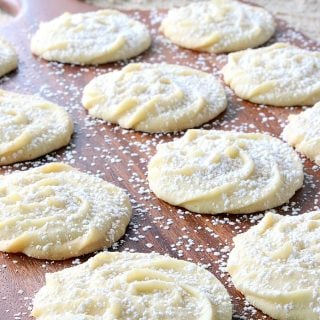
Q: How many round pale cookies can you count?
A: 11